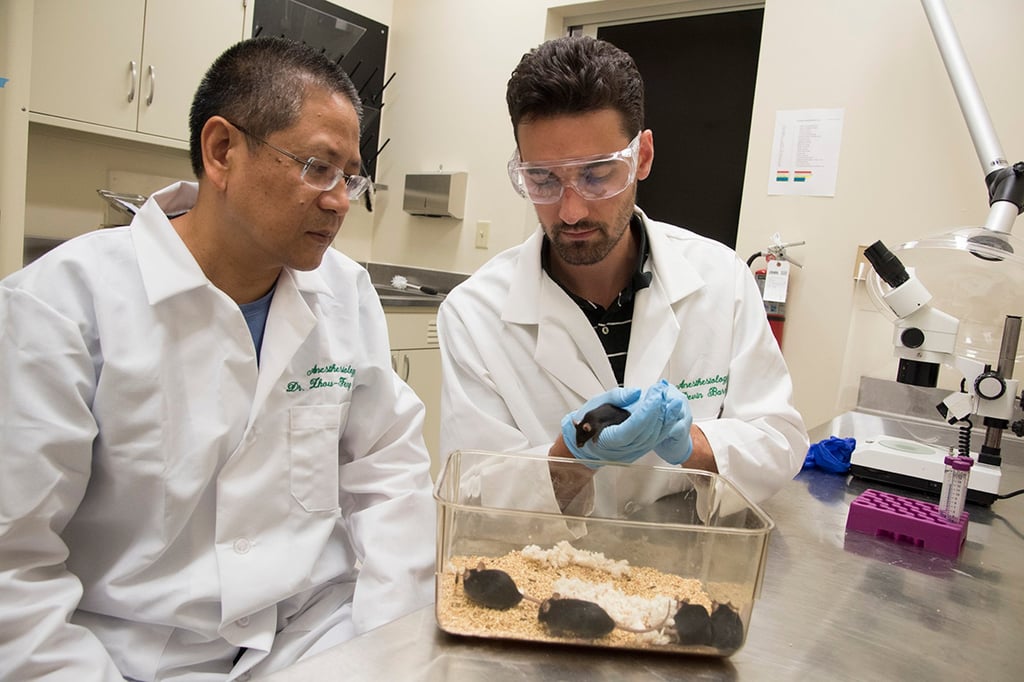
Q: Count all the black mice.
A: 5